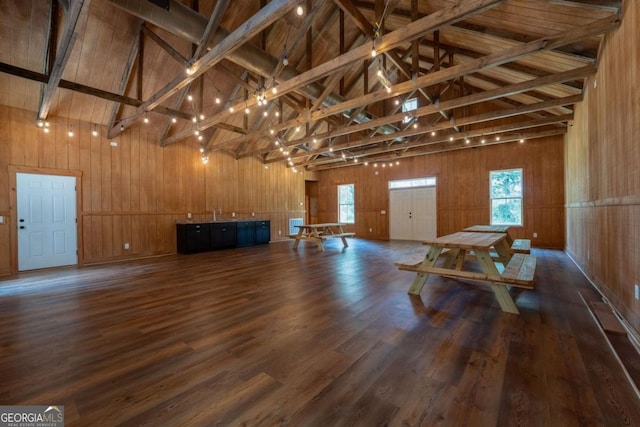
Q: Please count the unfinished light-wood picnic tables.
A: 3